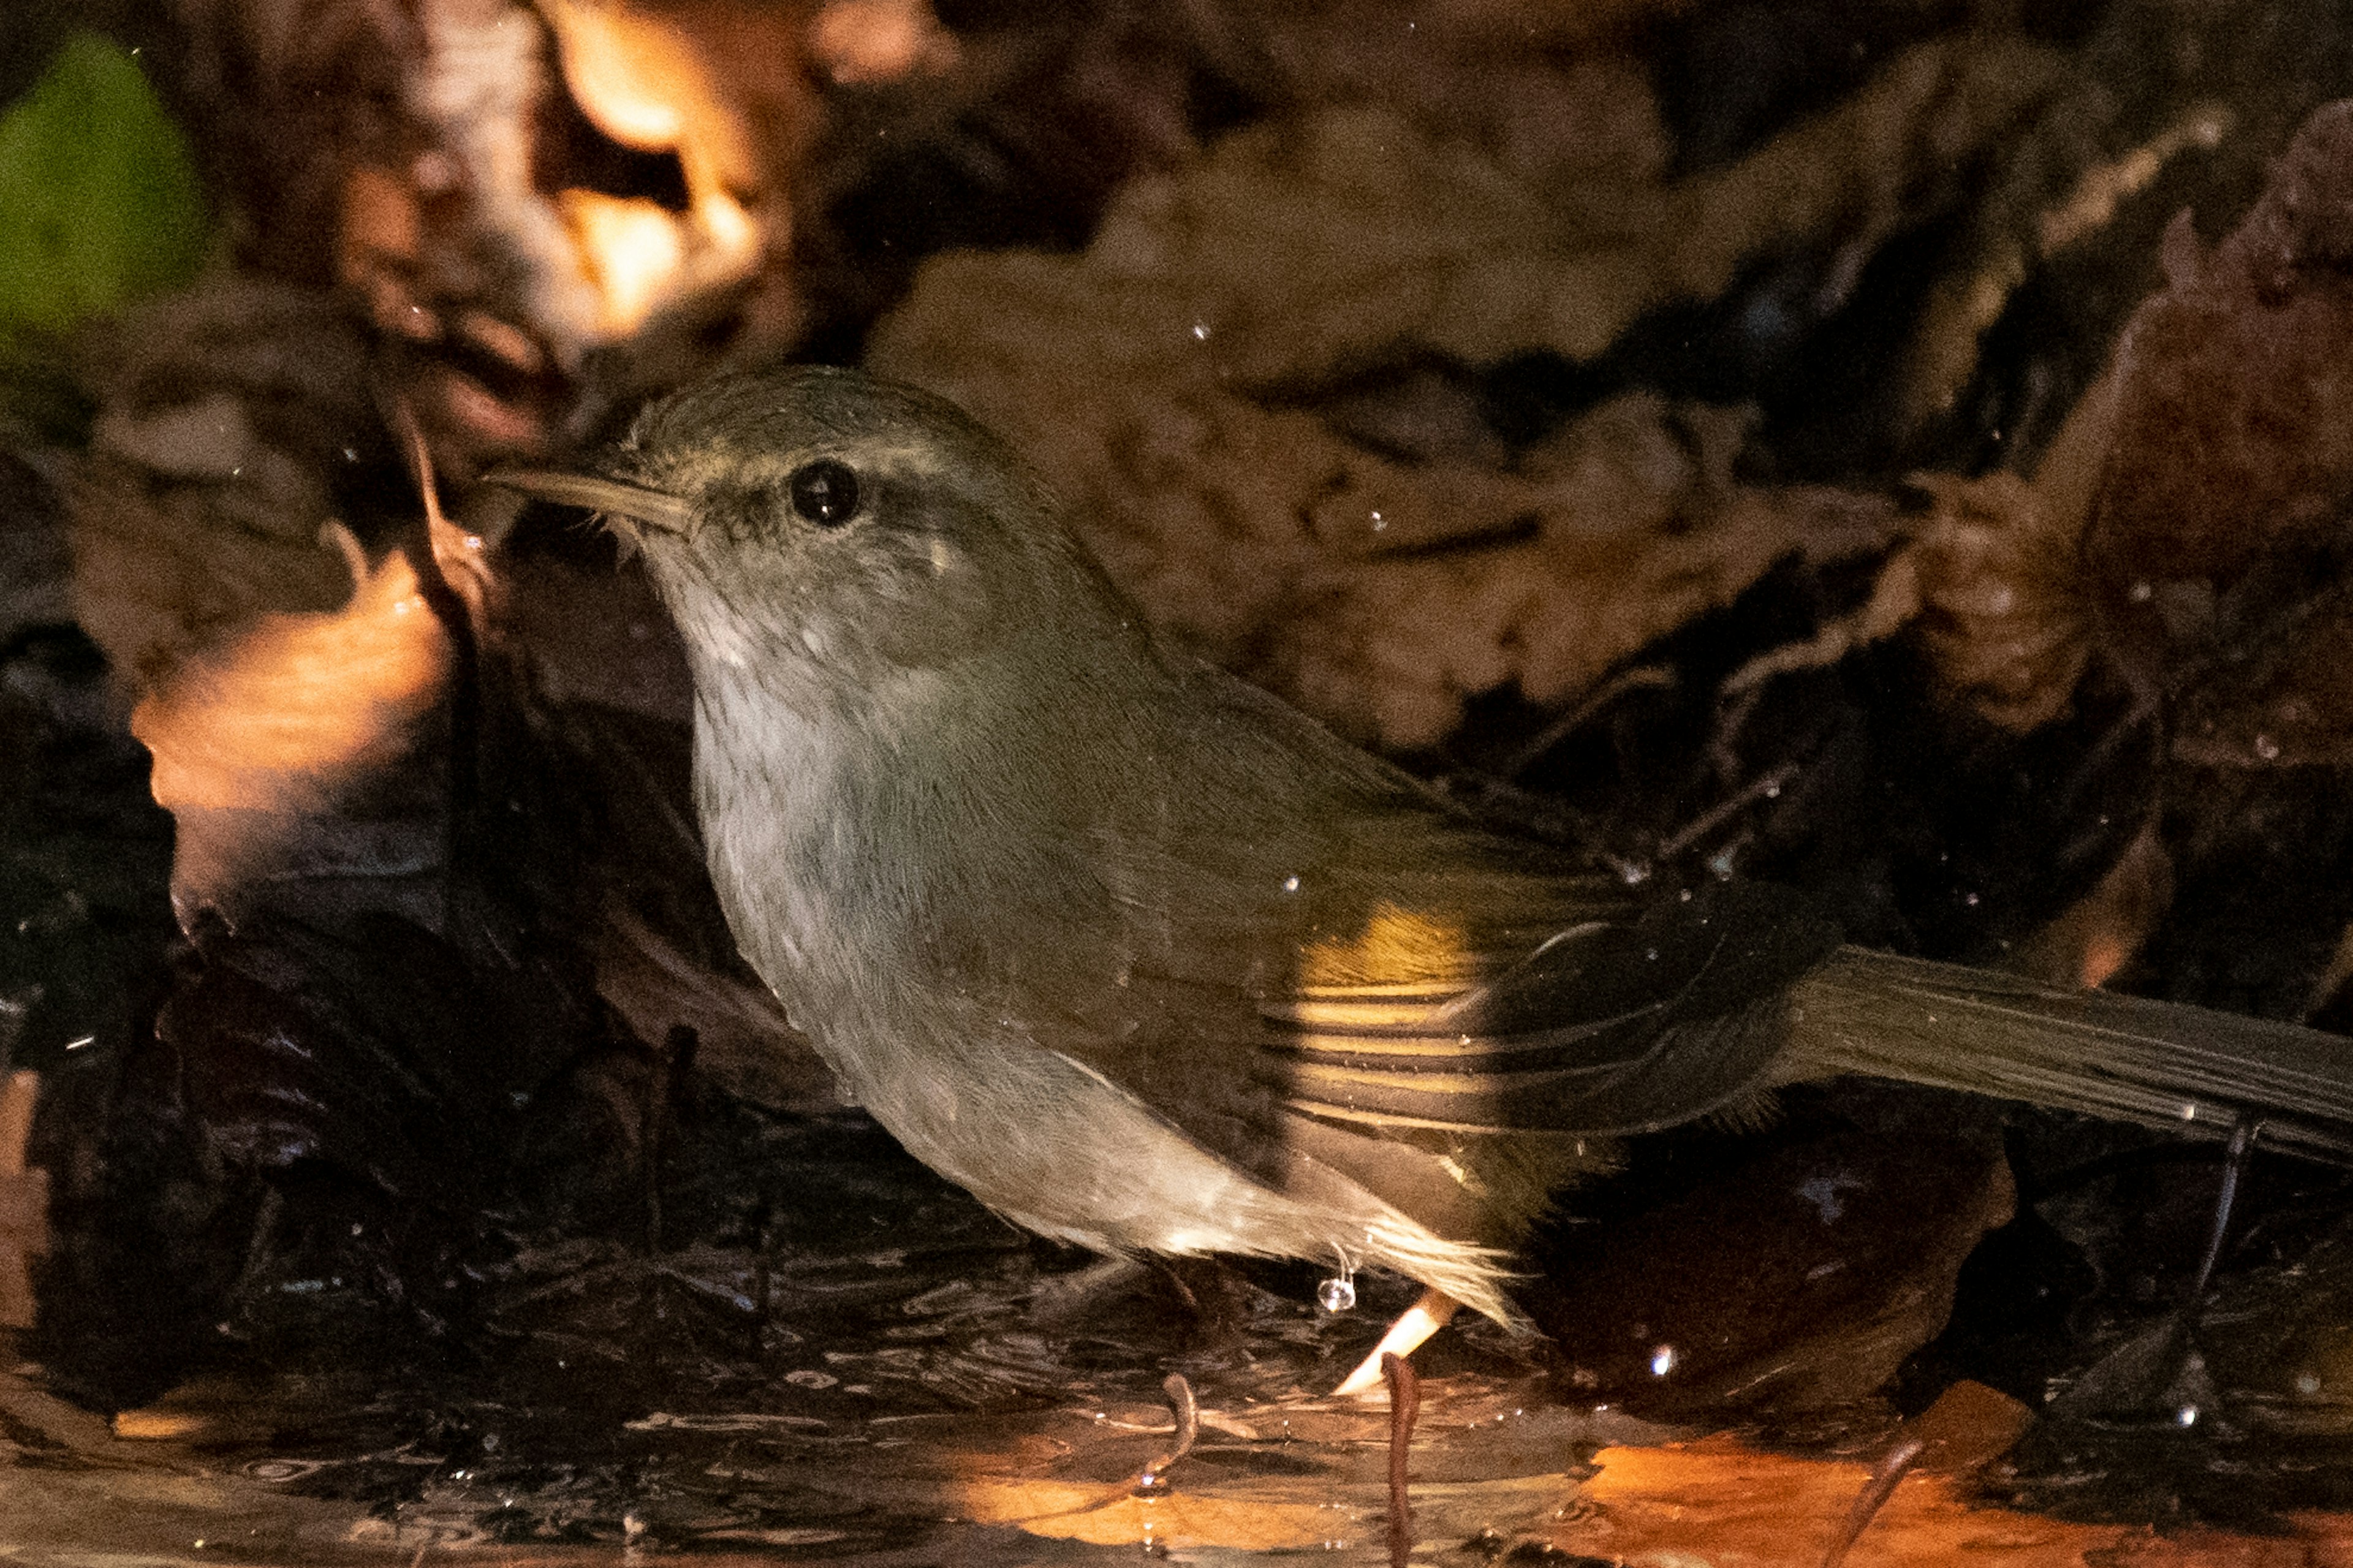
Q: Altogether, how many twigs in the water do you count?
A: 3